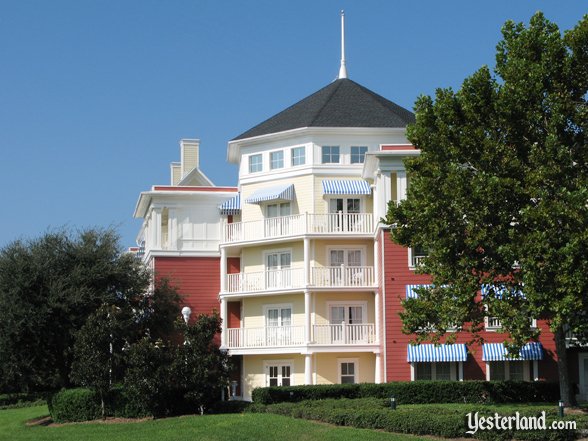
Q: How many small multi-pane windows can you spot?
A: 5